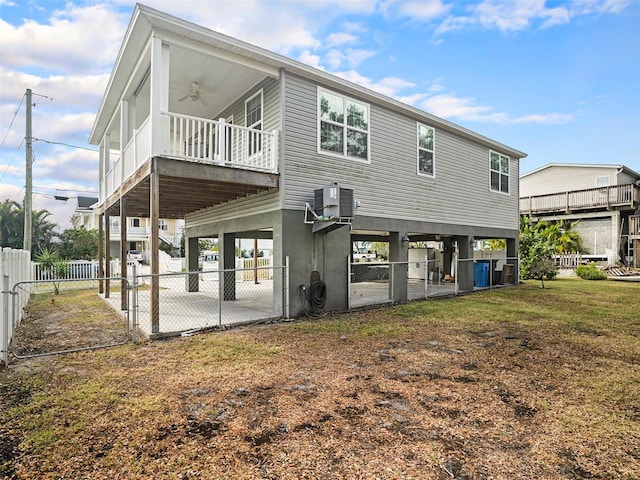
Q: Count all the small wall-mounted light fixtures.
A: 2